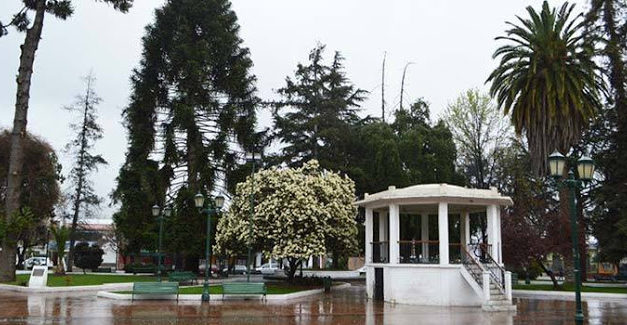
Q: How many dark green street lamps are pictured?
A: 3